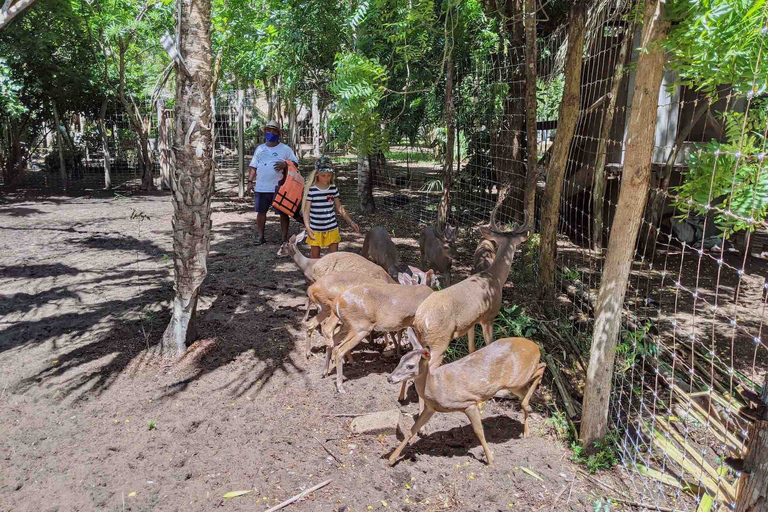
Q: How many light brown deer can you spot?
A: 5